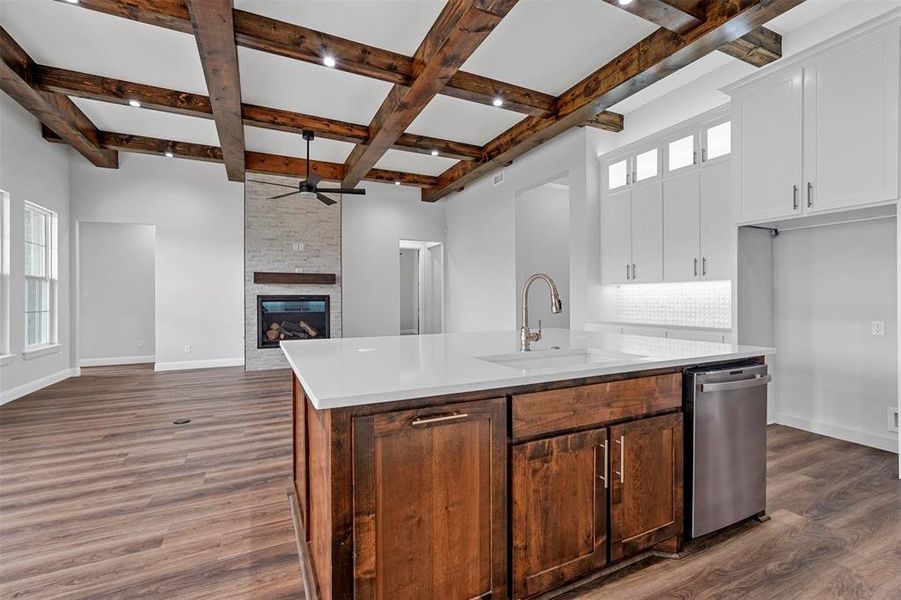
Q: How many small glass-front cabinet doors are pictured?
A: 4